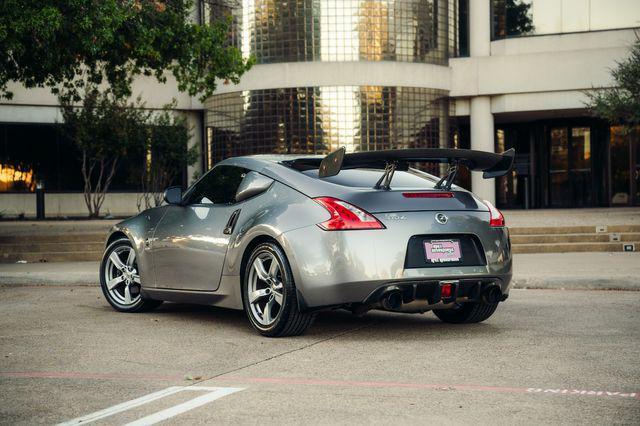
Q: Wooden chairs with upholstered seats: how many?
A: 0